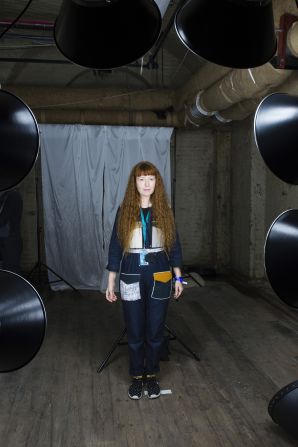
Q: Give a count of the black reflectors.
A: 7